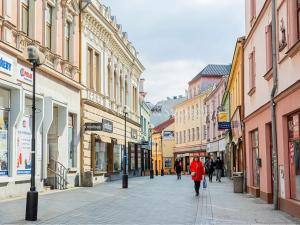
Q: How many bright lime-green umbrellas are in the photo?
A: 0